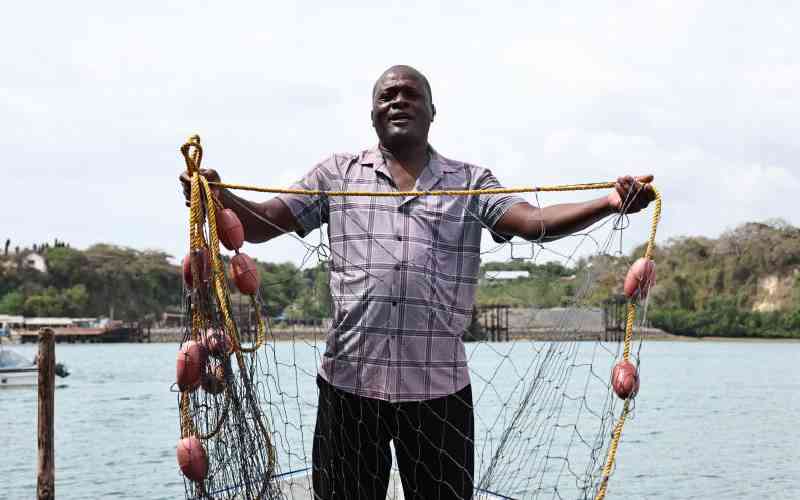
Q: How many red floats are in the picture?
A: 9